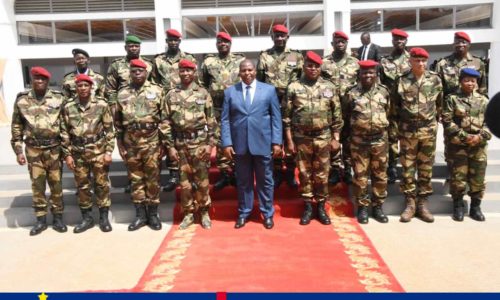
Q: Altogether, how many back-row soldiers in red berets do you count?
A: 6